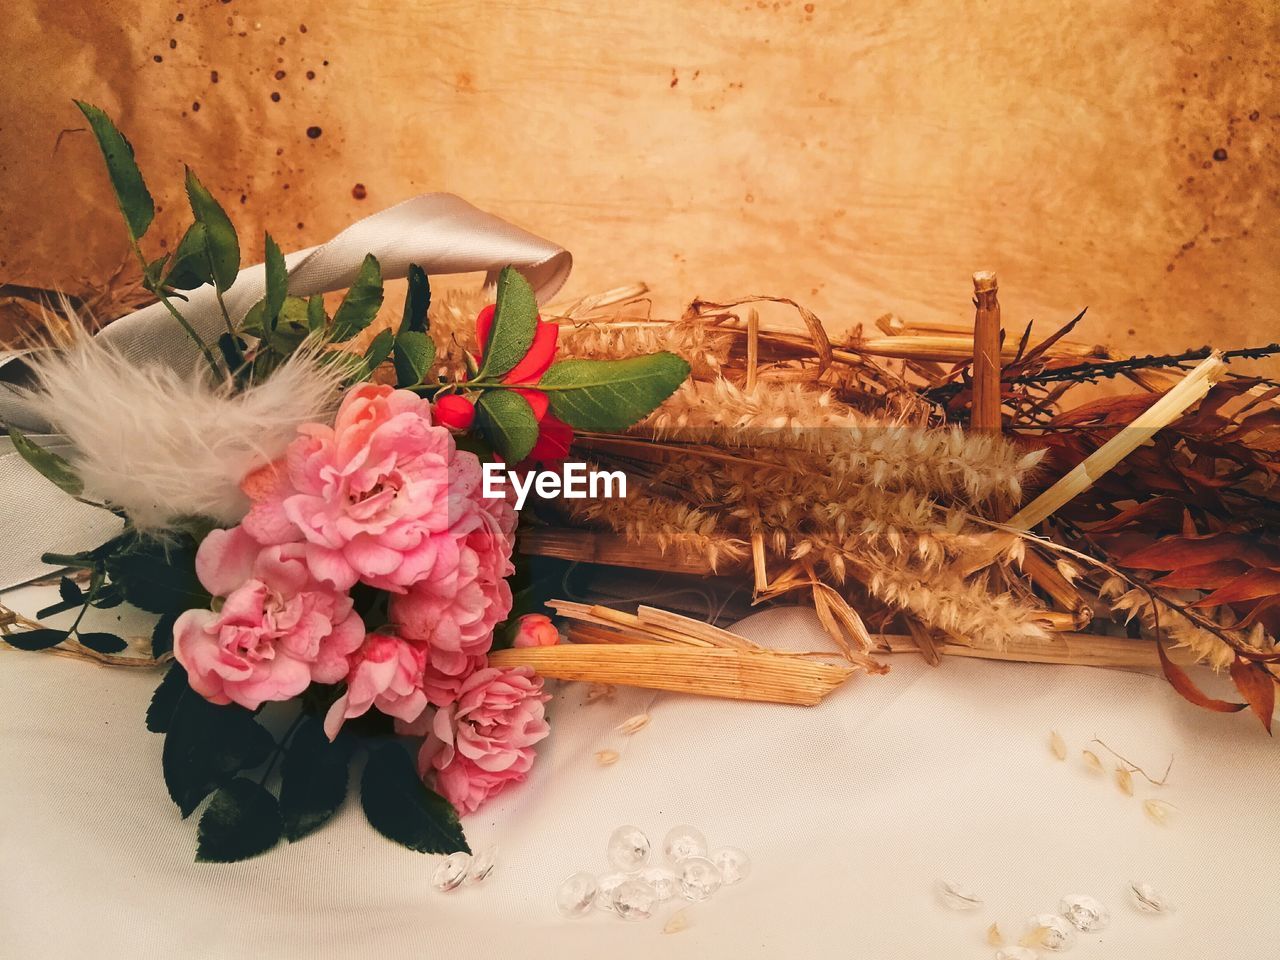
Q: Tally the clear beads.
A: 15